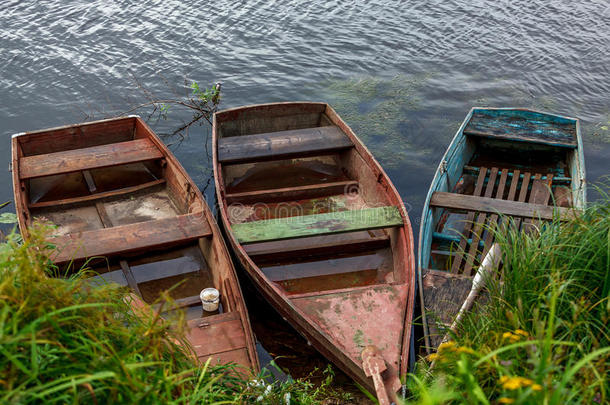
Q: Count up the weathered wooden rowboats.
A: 3